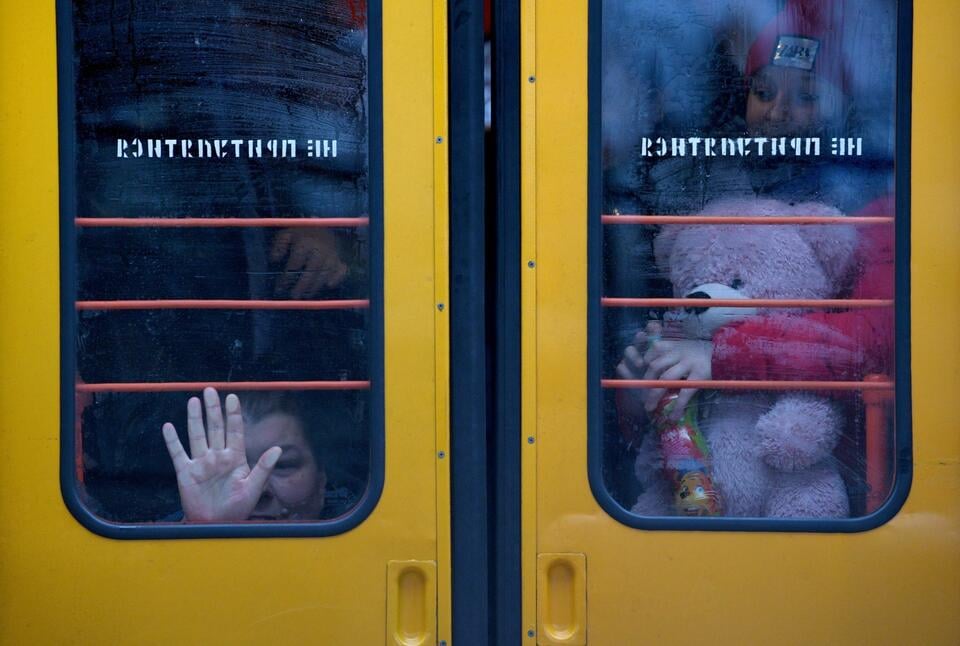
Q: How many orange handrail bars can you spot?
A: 6